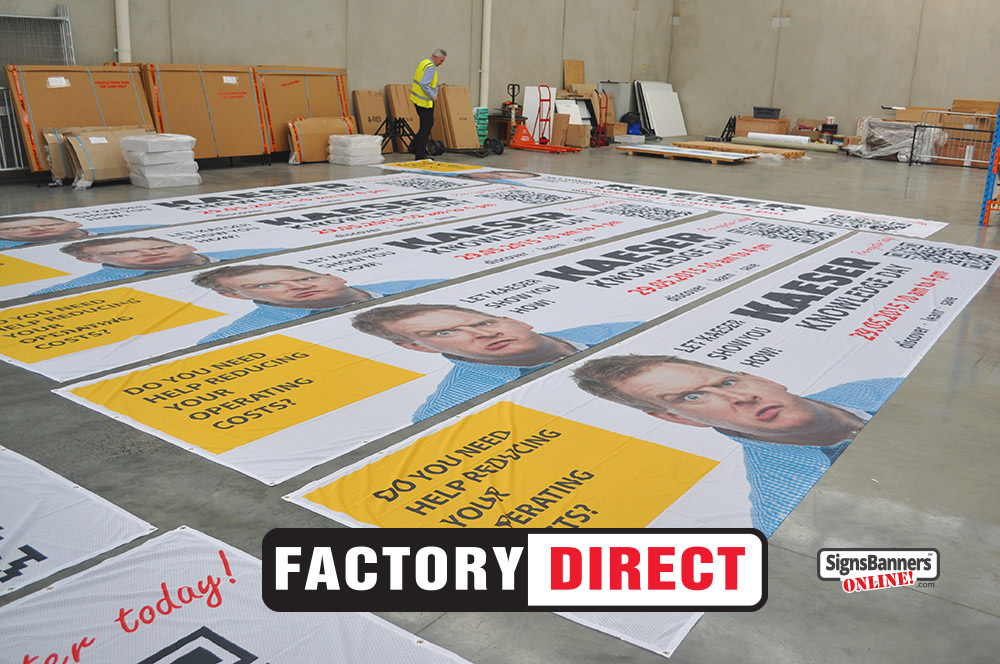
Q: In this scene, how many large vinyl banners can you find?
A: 8